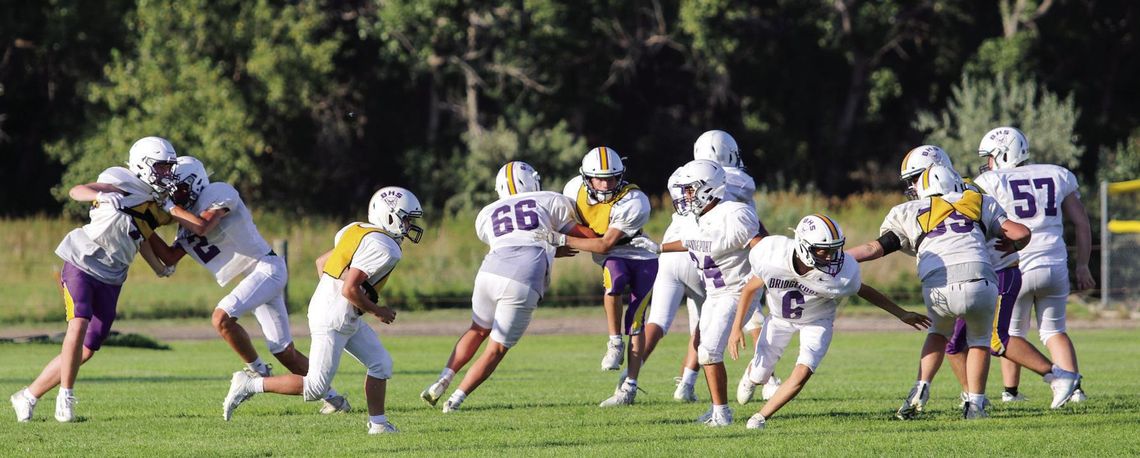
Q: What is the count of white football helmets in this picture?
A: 12